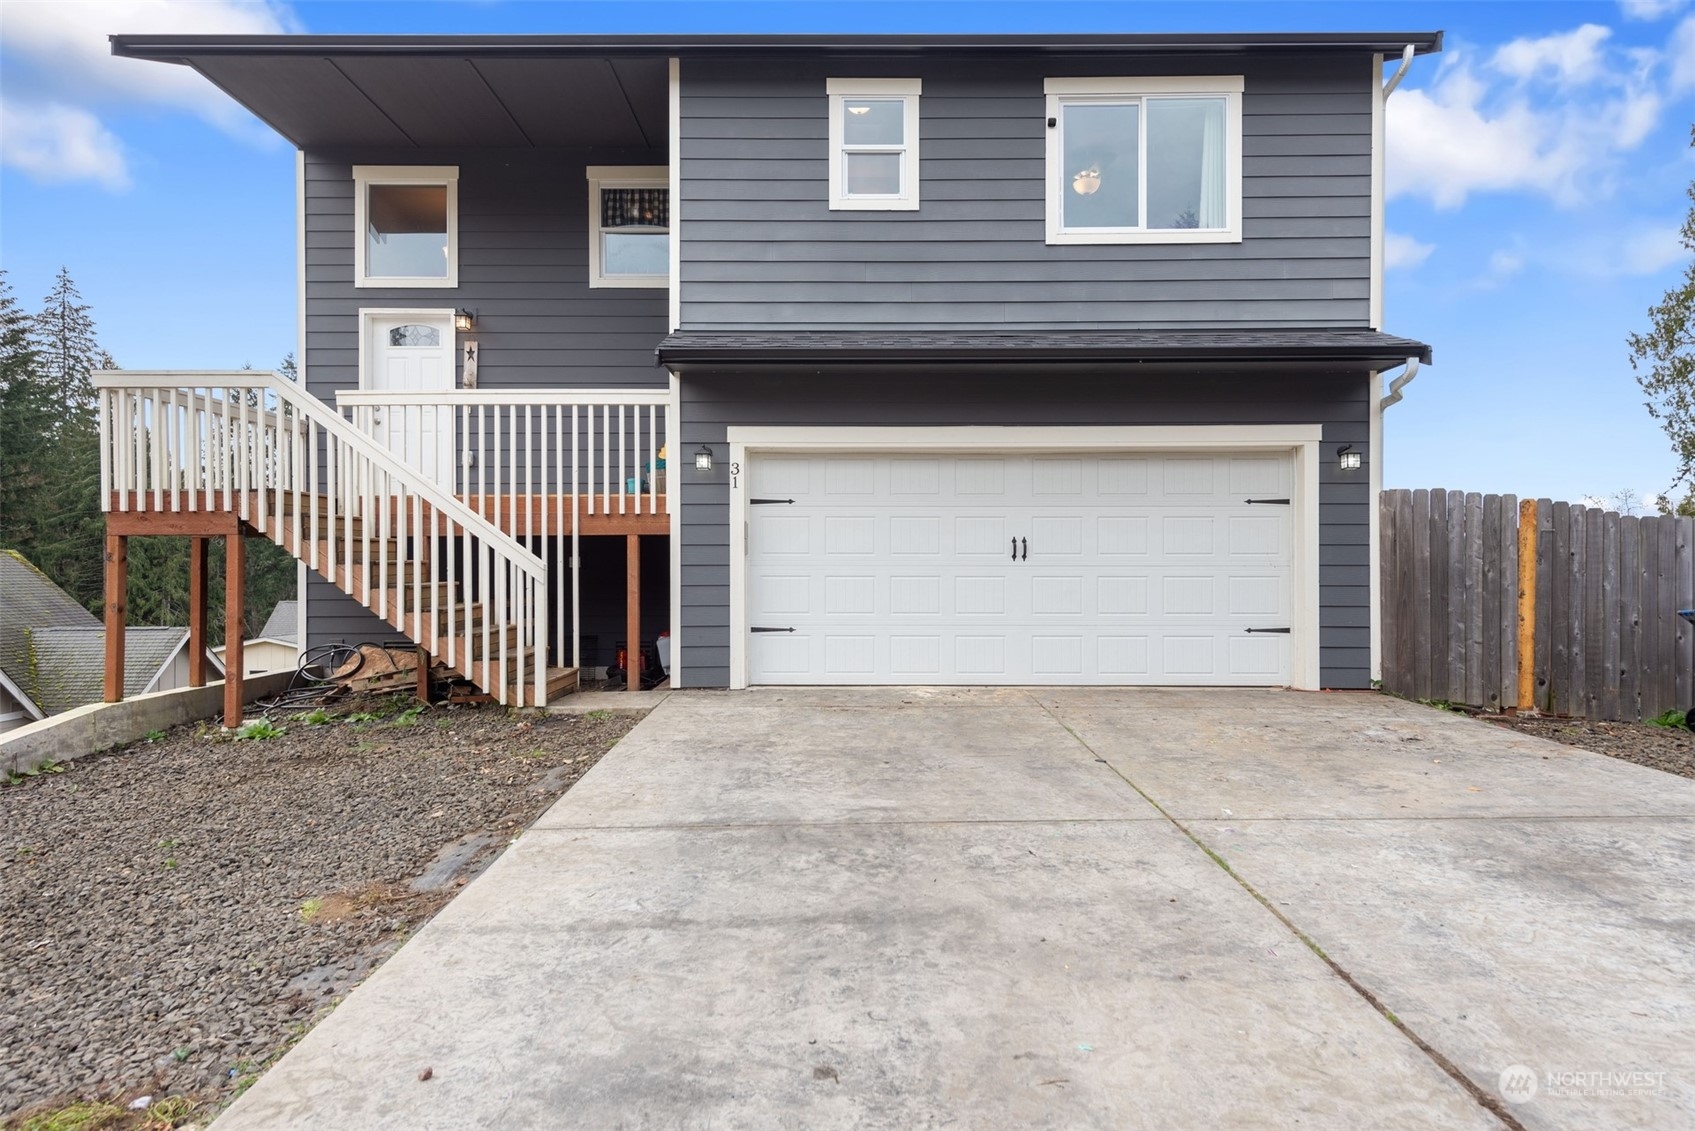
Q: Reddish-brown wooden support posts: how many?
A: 5